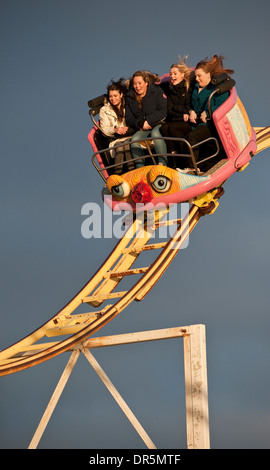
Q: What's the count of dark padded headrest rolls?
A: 4